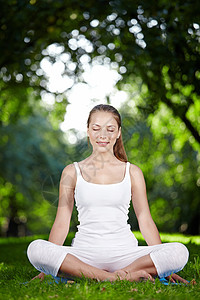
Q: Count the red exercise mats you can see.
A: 0